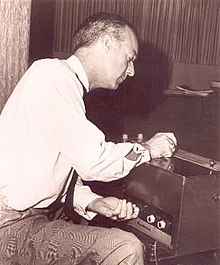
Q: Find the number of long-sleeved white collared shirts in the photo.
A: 1